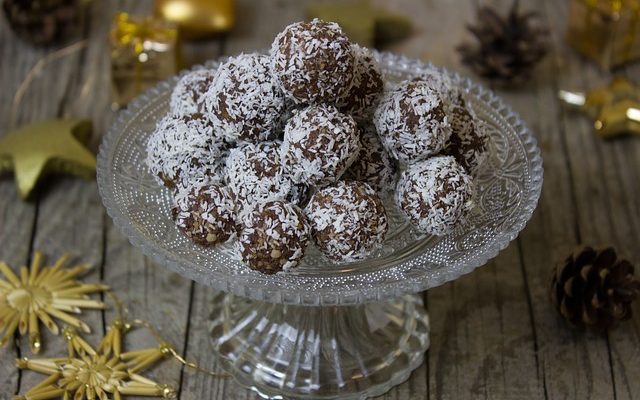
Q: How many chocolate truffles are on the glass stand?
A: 15